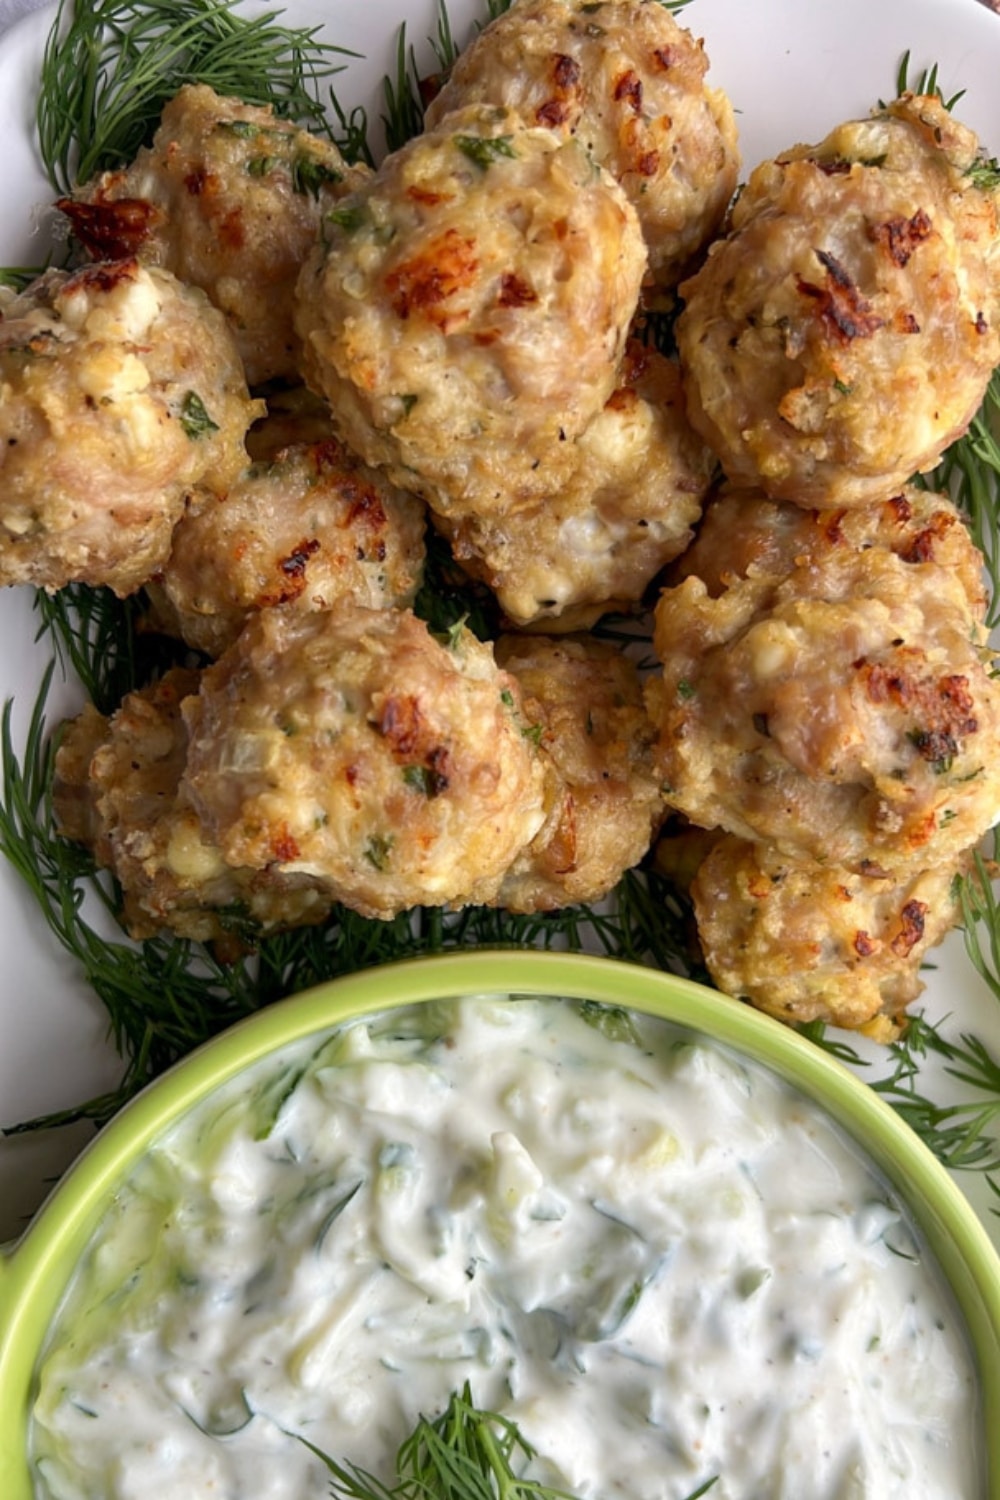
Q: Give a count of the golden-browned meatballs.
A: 13